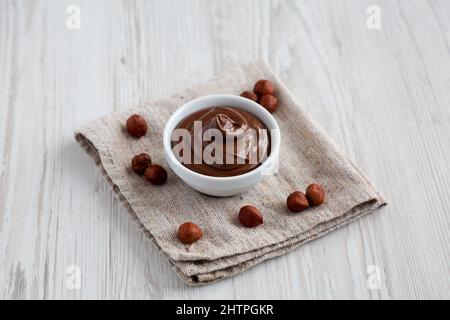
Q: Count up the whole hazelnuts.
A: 10